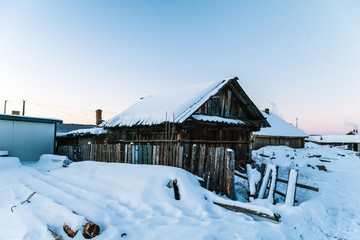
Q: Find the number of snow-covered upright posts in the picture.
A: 4